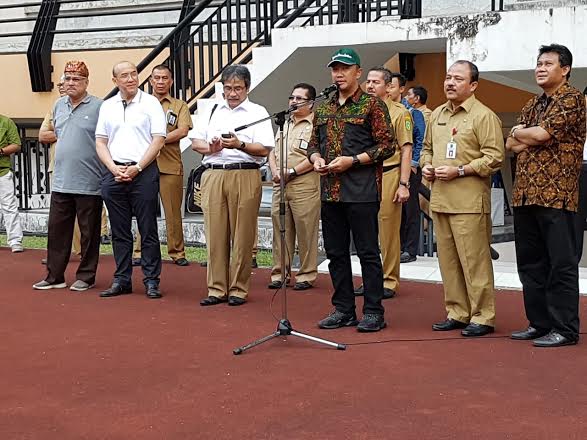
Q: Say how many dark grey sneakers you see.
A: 2